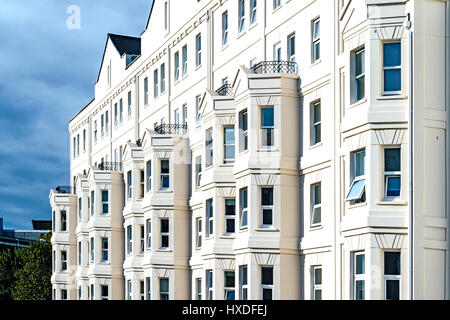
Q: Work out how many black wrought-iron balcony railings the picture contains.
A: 5